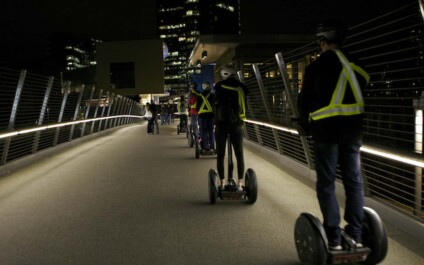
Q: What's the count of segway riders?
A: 5